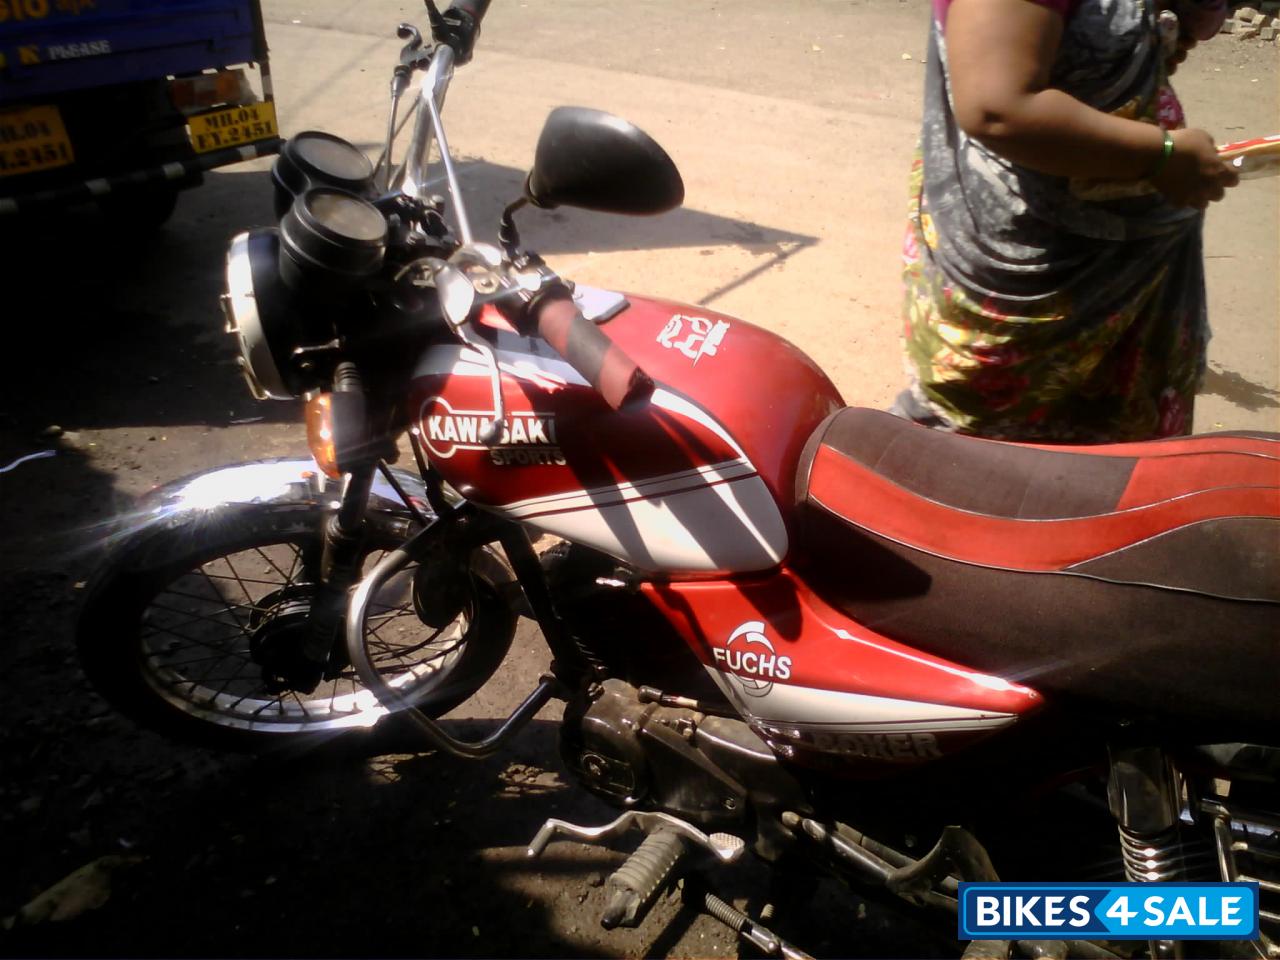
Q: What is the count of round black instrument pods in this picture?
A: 2